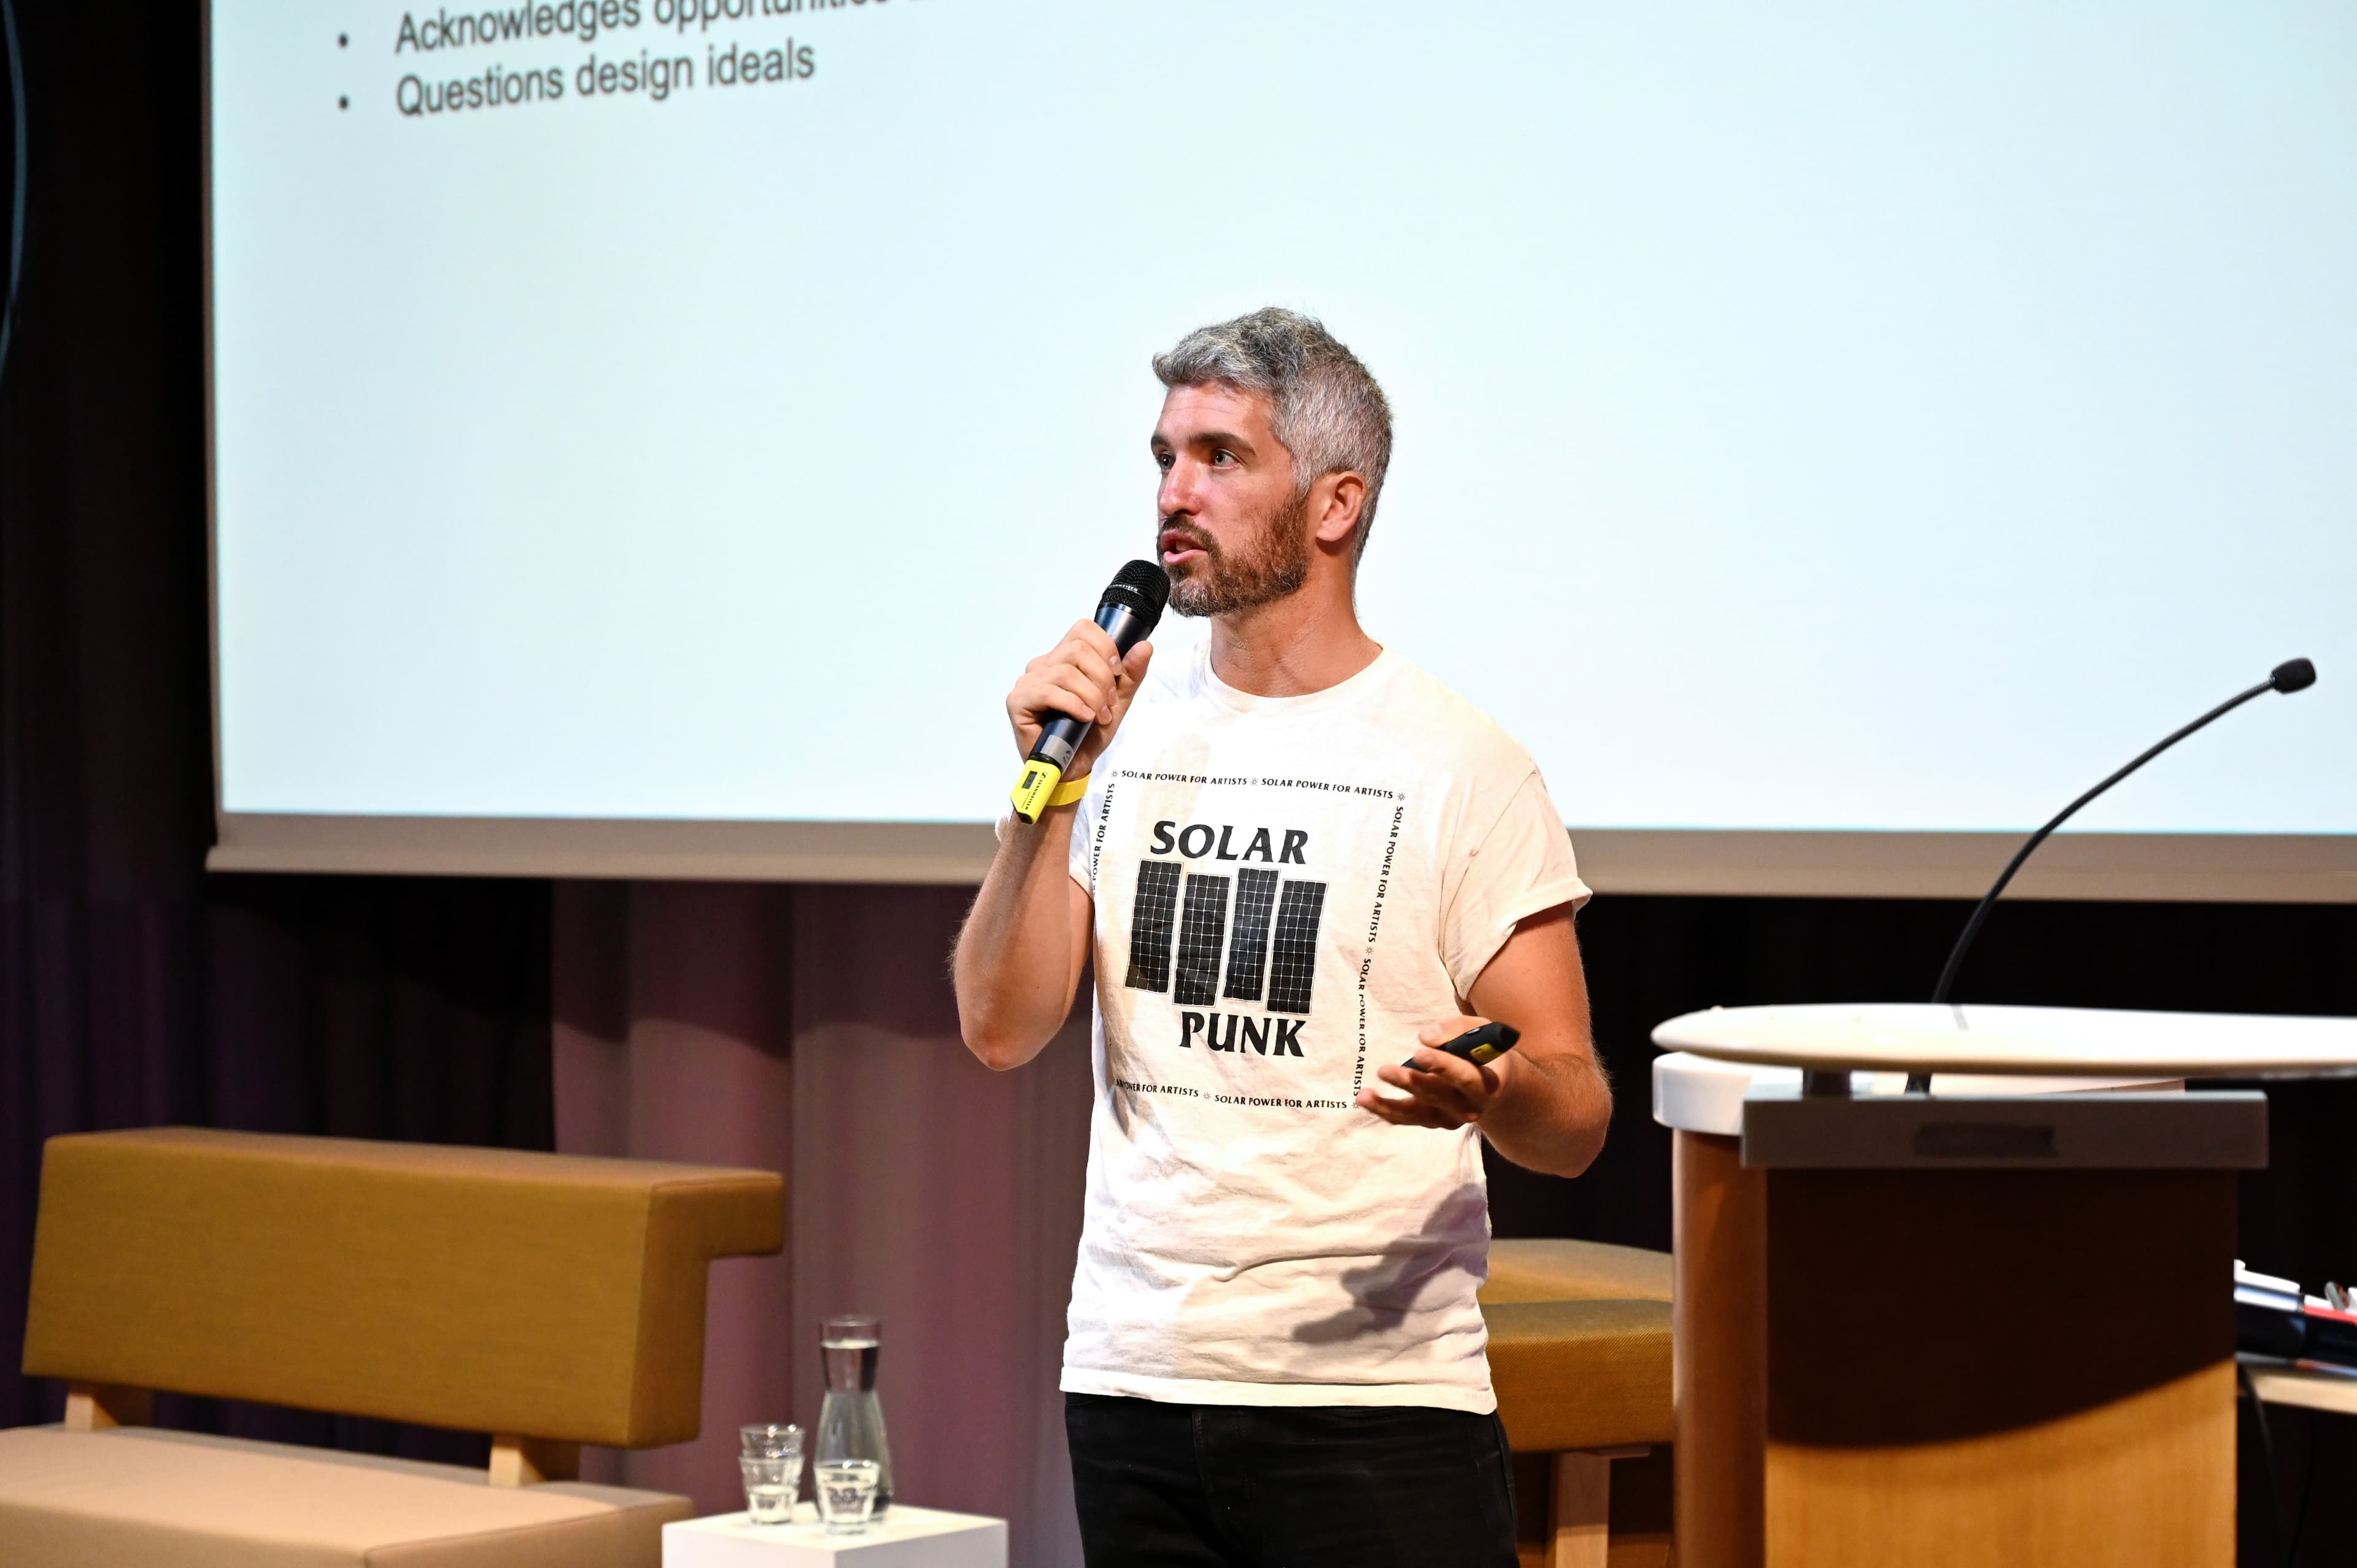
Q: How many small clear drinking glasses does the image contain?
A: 3